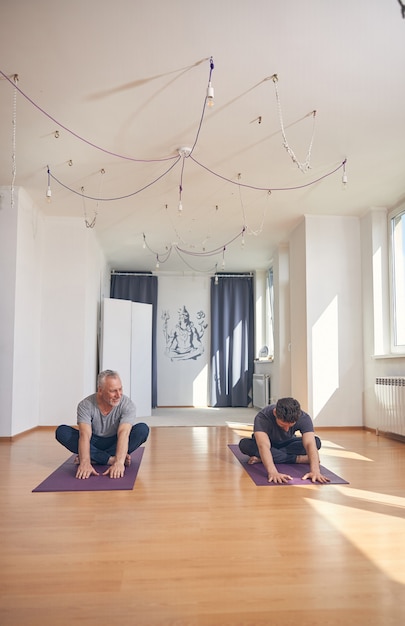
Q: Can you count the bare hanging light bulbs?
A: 9